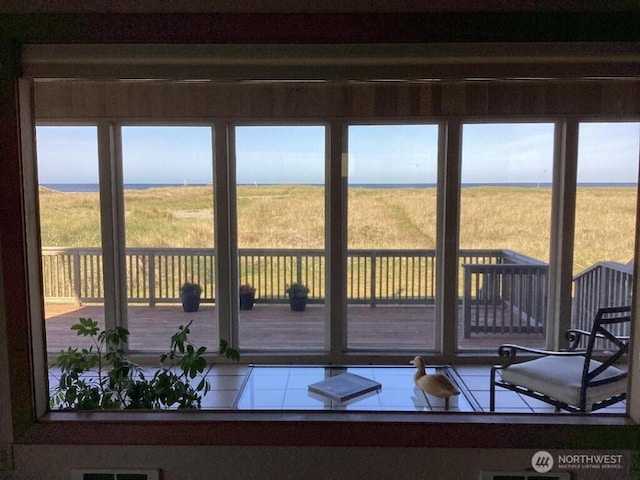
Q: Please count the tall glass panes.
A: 6